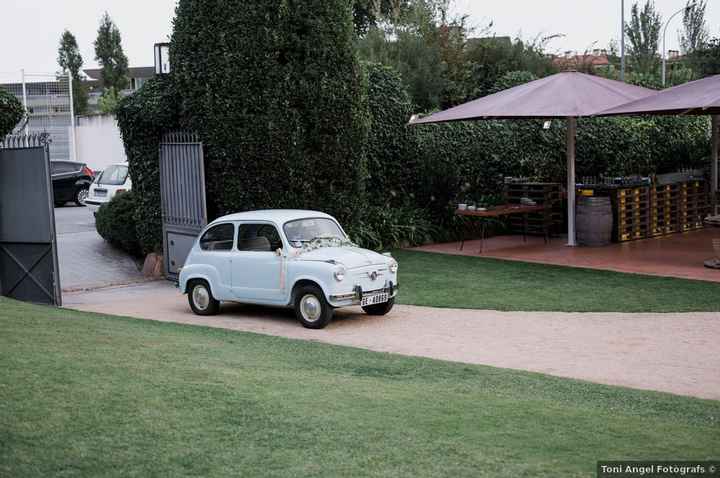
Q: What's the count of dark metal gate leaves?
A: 2